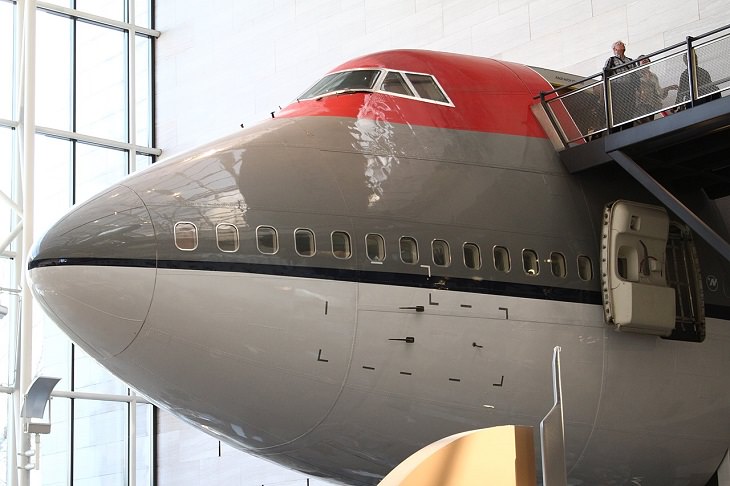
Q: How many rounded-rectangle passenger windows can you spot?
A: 13